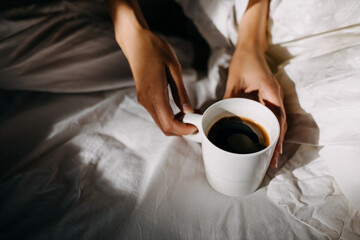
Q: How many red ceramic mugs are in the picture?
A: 0